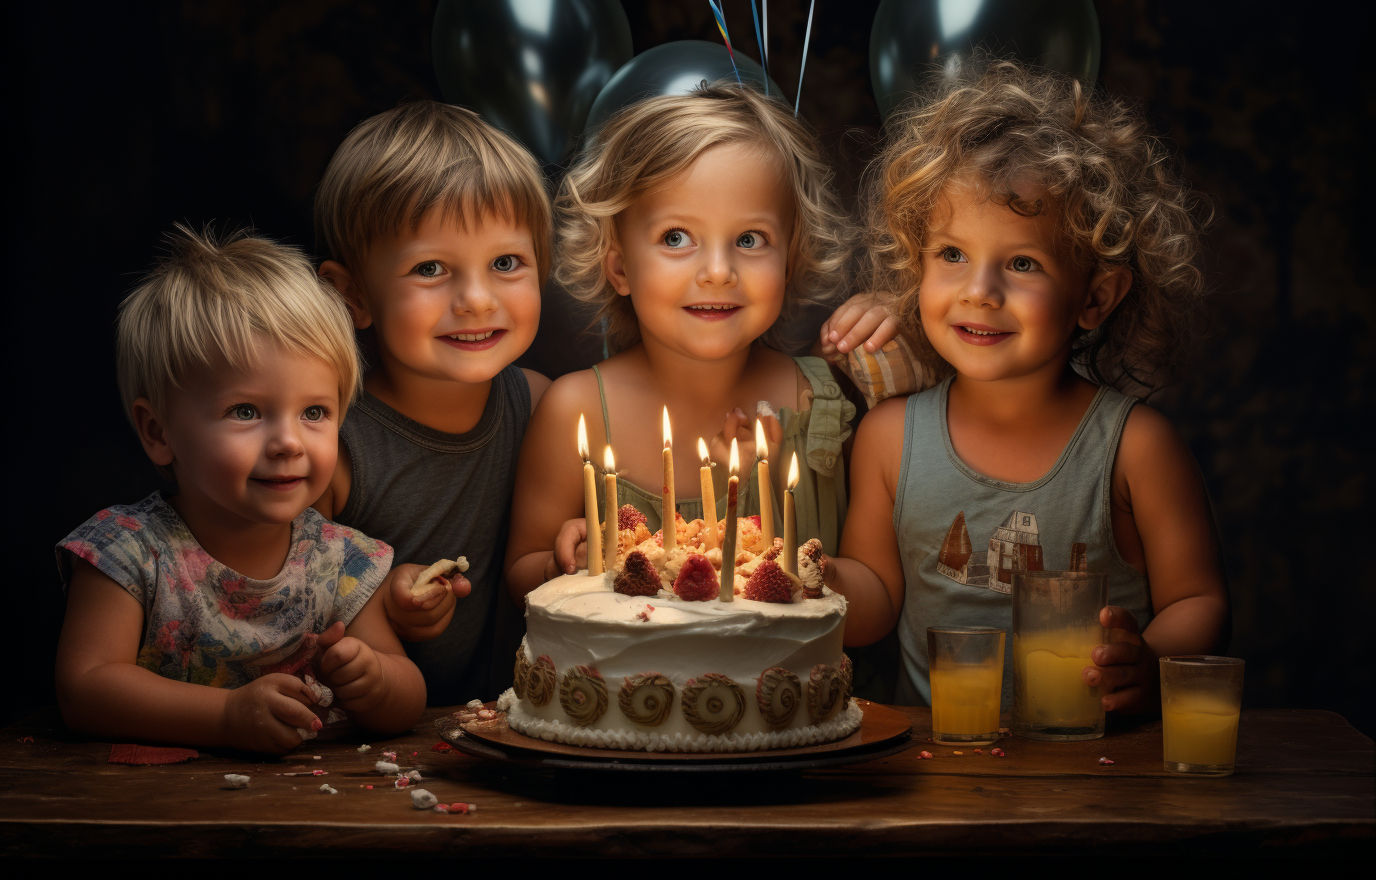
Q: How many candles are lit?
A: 7